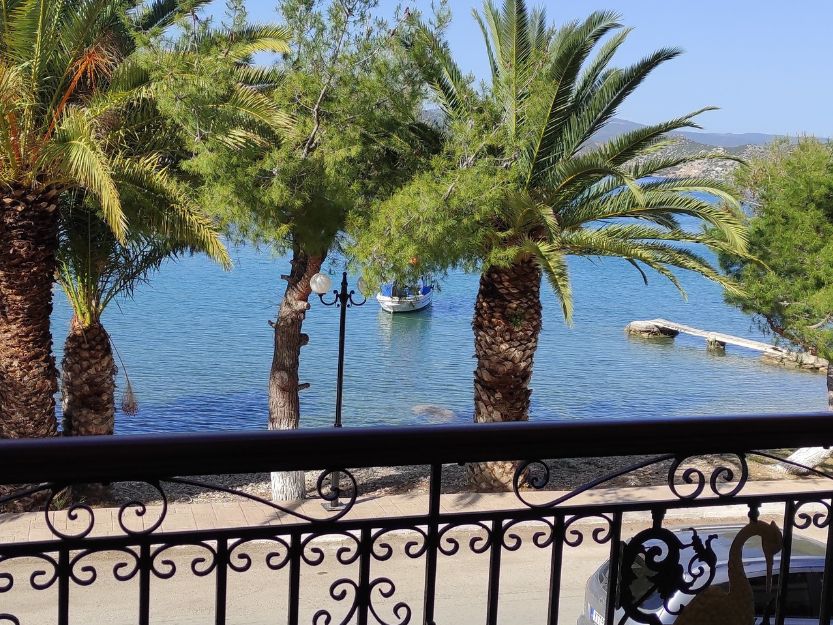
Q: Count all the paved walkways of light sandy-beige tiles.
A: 1